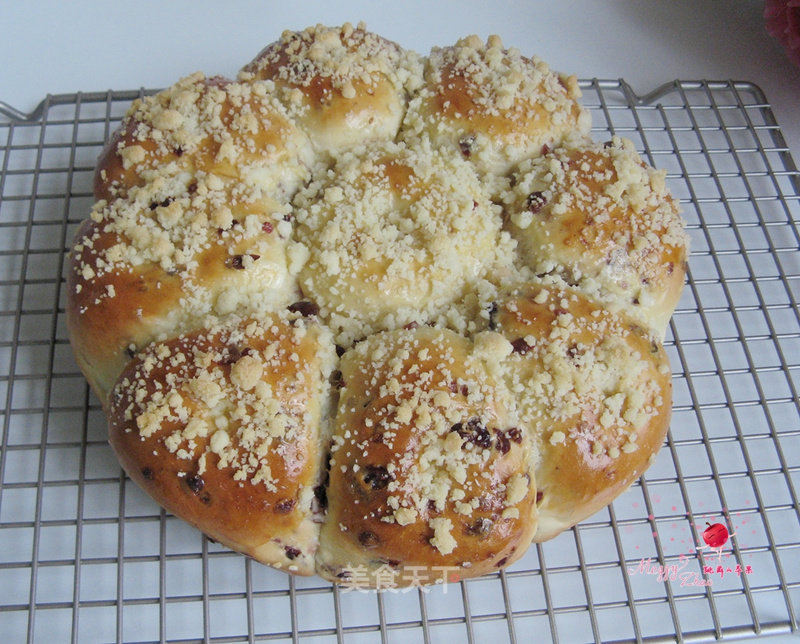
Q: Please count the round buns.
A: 9